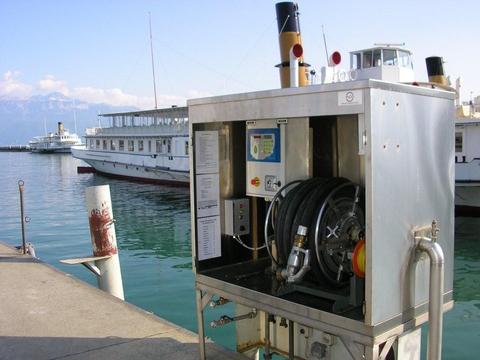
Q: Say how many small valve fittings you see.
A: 2